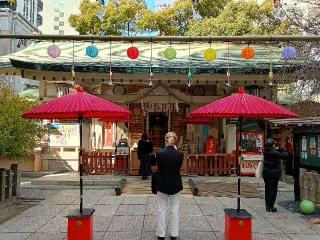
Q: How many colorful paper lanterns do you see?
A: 7